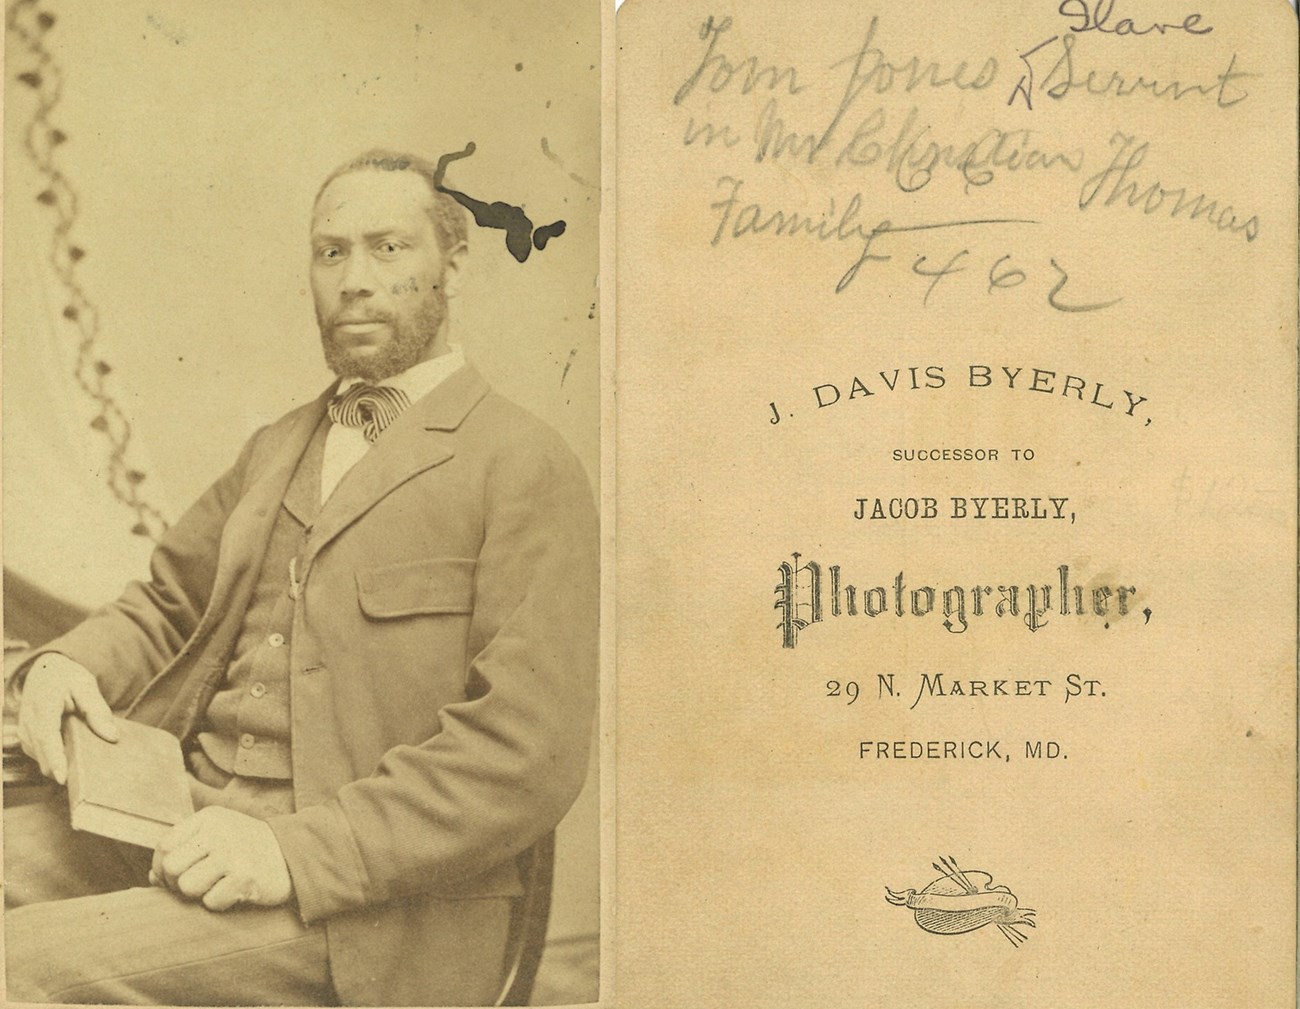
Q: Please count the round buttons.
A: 3